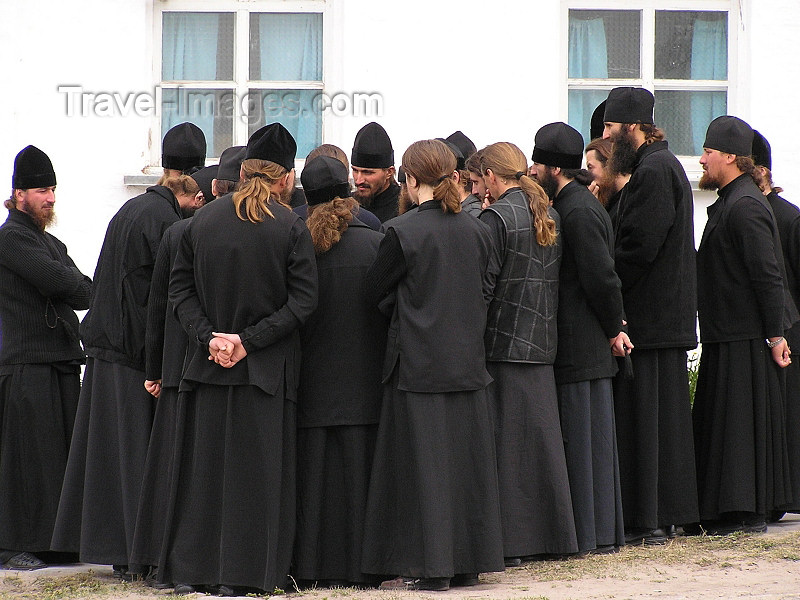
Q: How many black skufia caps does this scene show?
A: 15